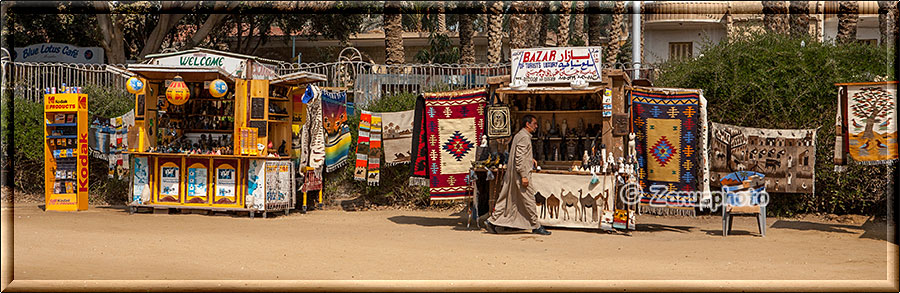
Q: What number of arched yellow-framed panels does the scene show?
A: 3